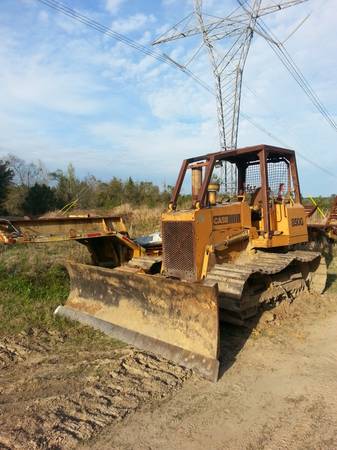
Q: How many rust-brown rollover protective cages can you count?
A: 1